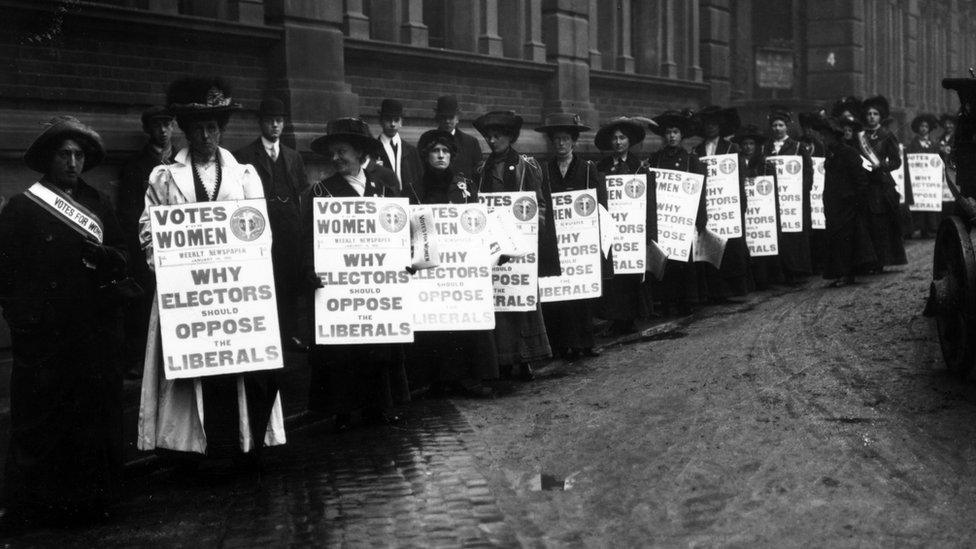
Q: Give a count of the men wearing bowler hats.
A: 3